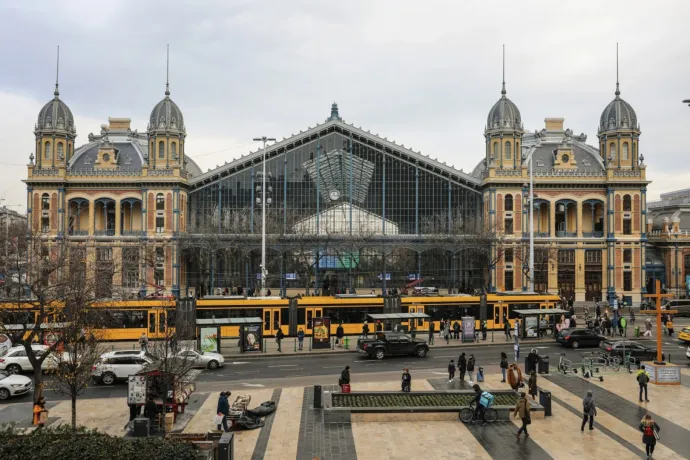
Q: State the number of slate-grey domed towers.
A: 4